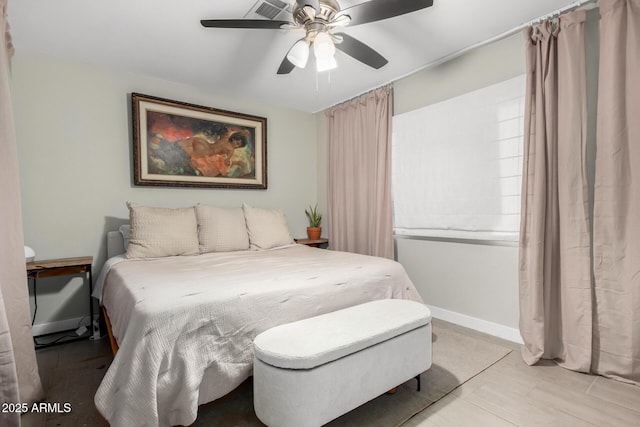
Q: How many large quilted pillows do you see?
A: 3